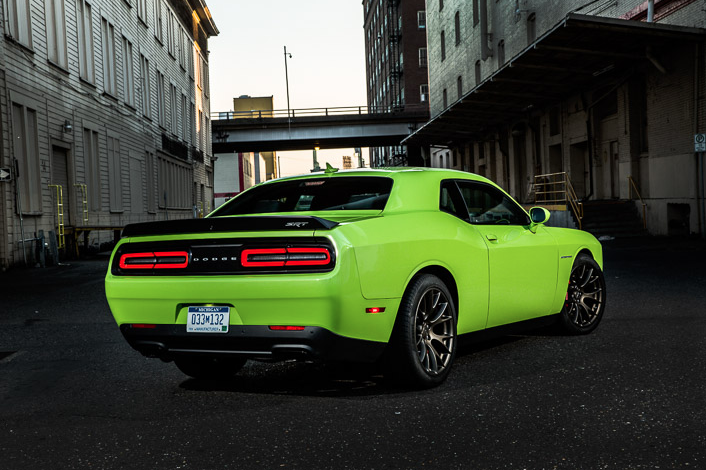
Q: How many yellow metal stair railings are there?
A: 2